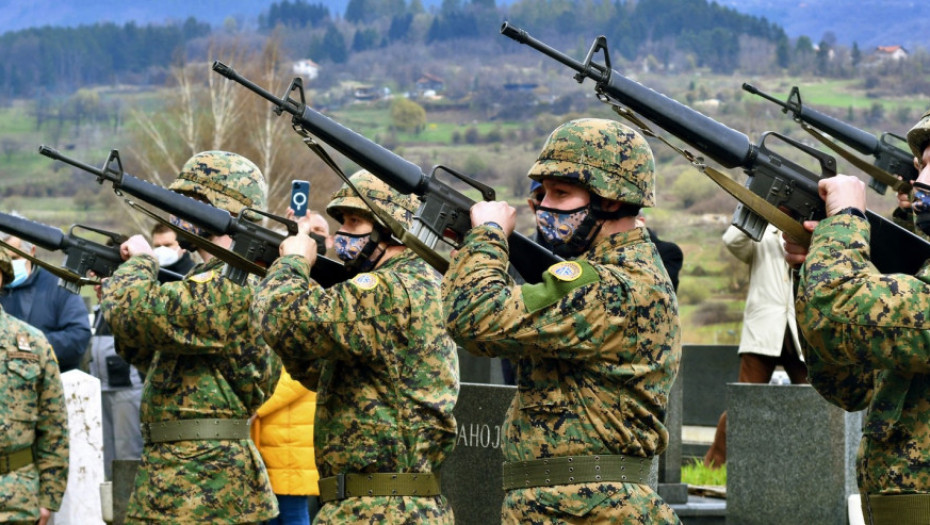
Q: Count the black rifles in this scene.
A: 5